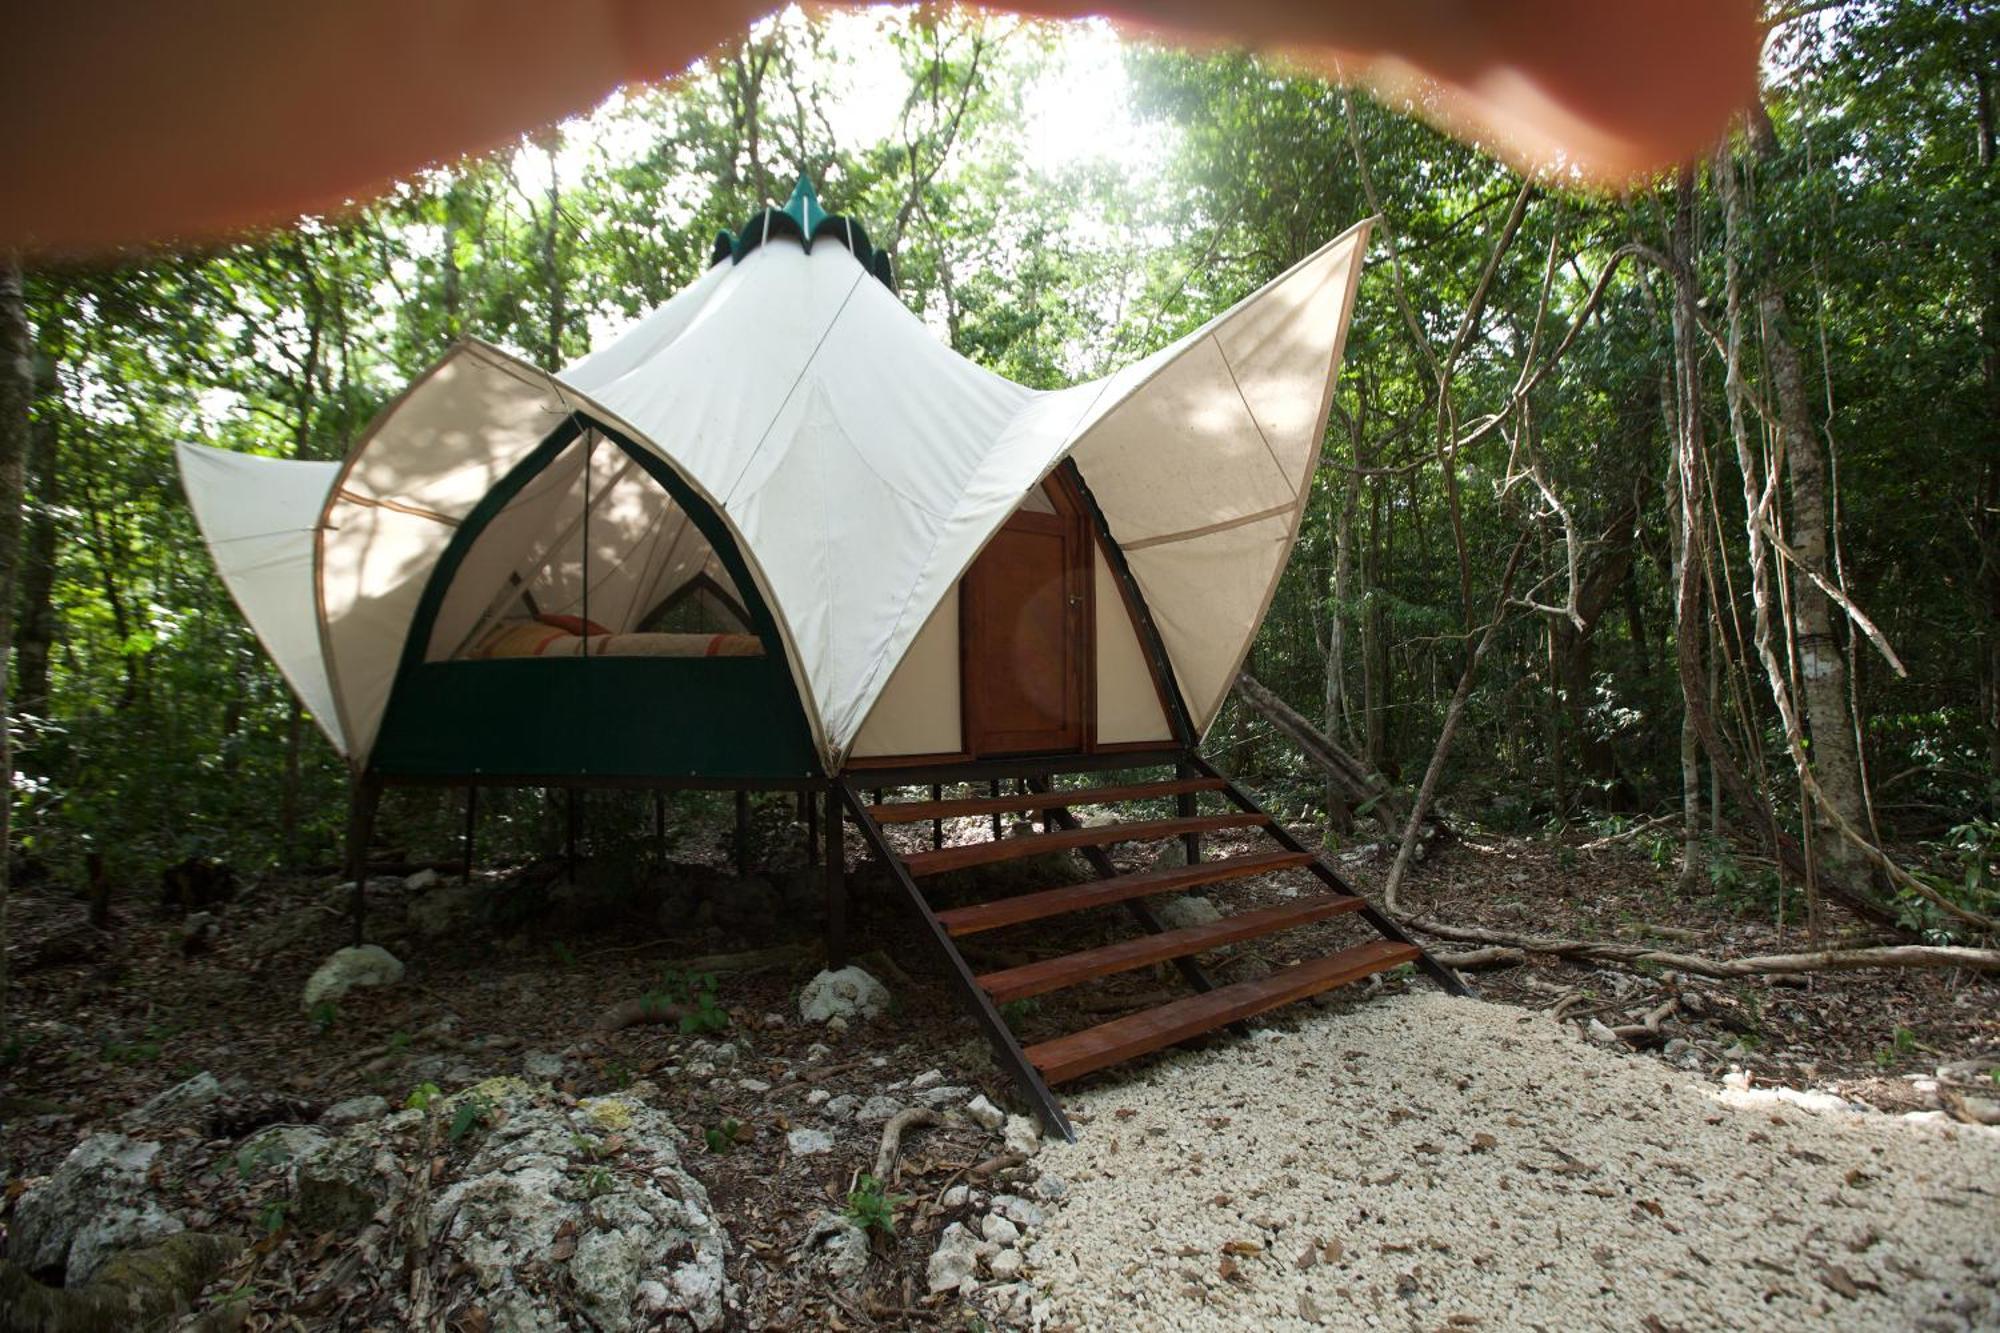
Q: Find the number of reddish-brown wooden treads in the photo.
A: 5